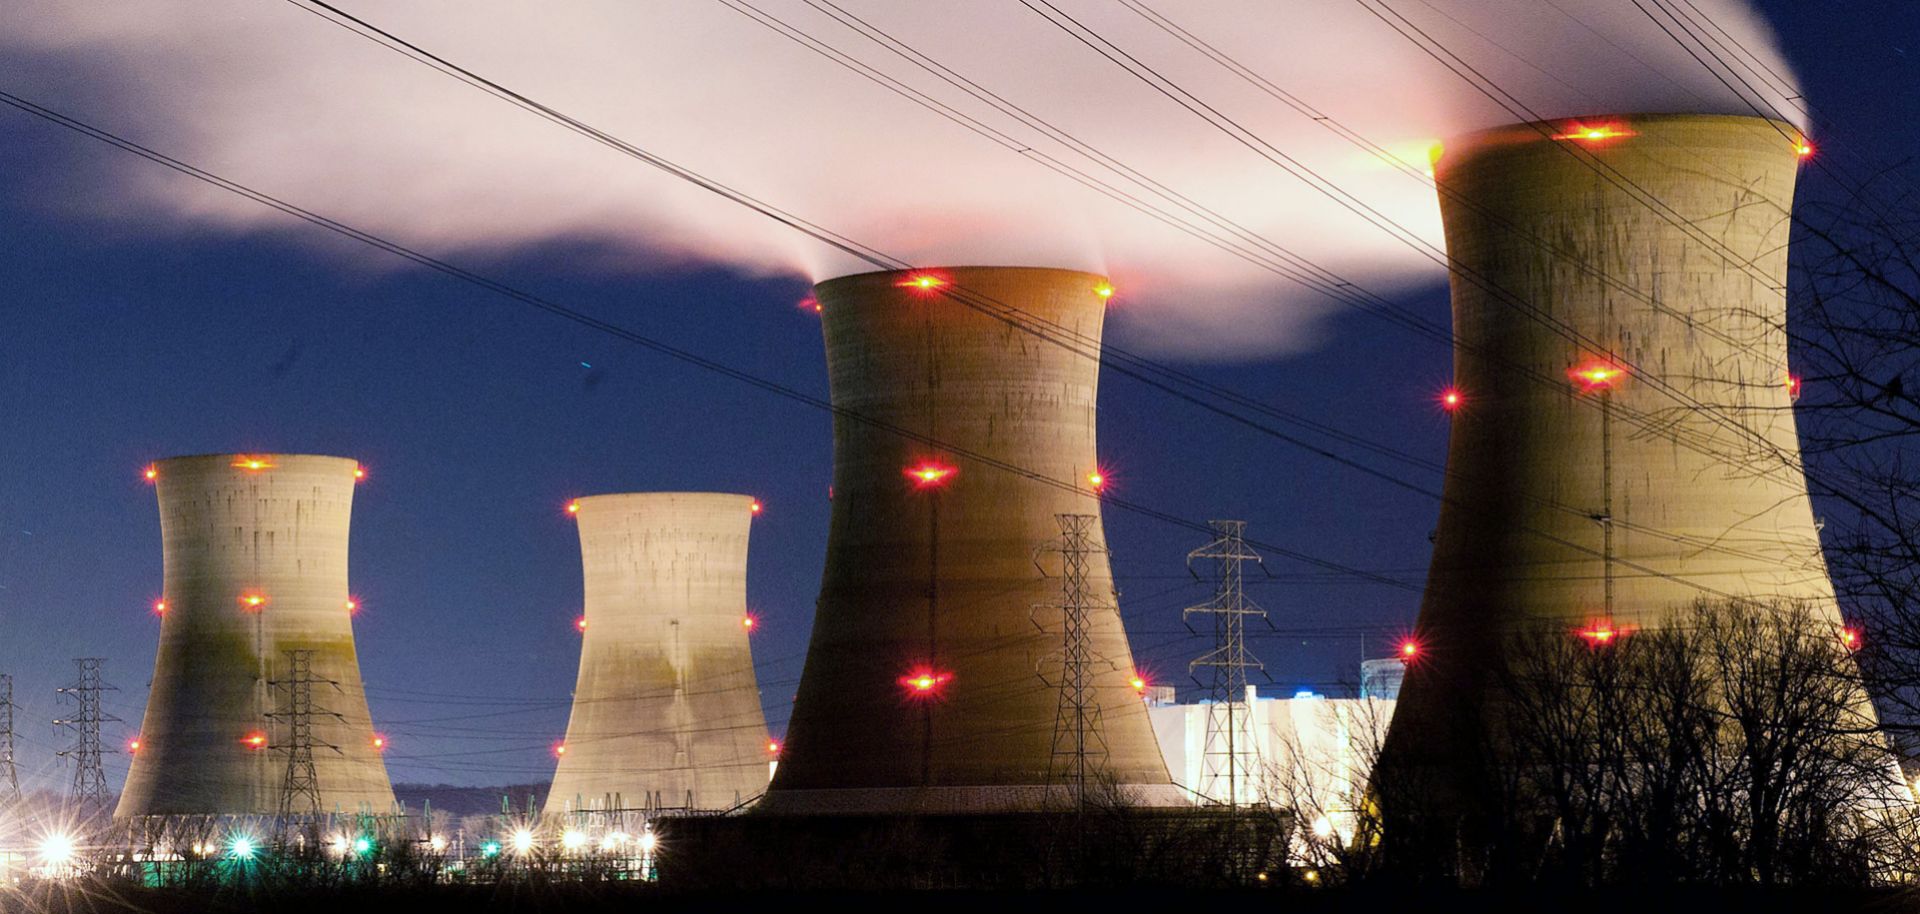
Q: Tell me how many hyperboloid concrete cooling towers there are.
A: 4